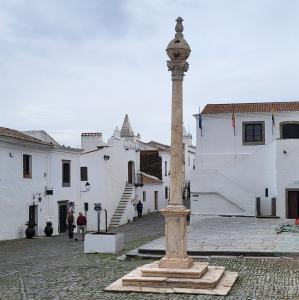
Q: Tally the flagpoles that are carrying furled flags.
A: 3